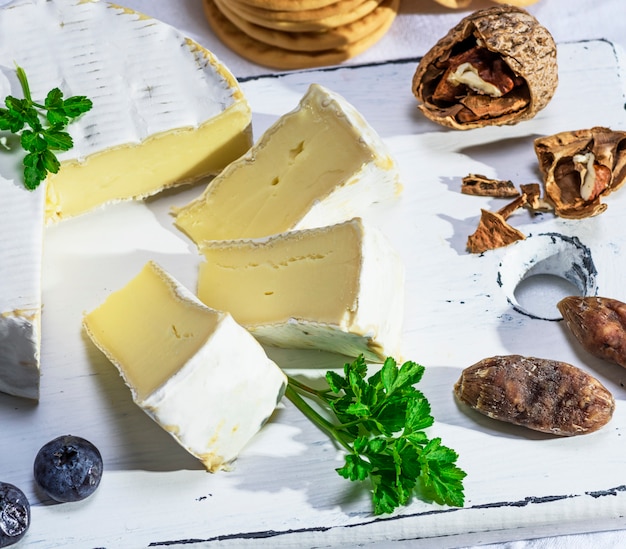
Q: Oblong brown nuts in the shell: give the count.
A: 2